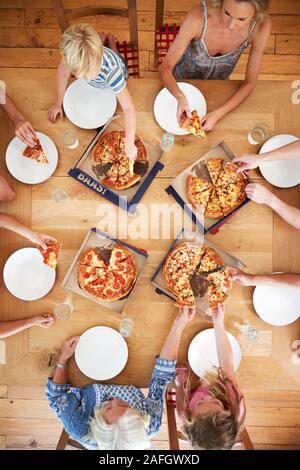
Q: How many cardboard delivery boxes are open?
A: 4